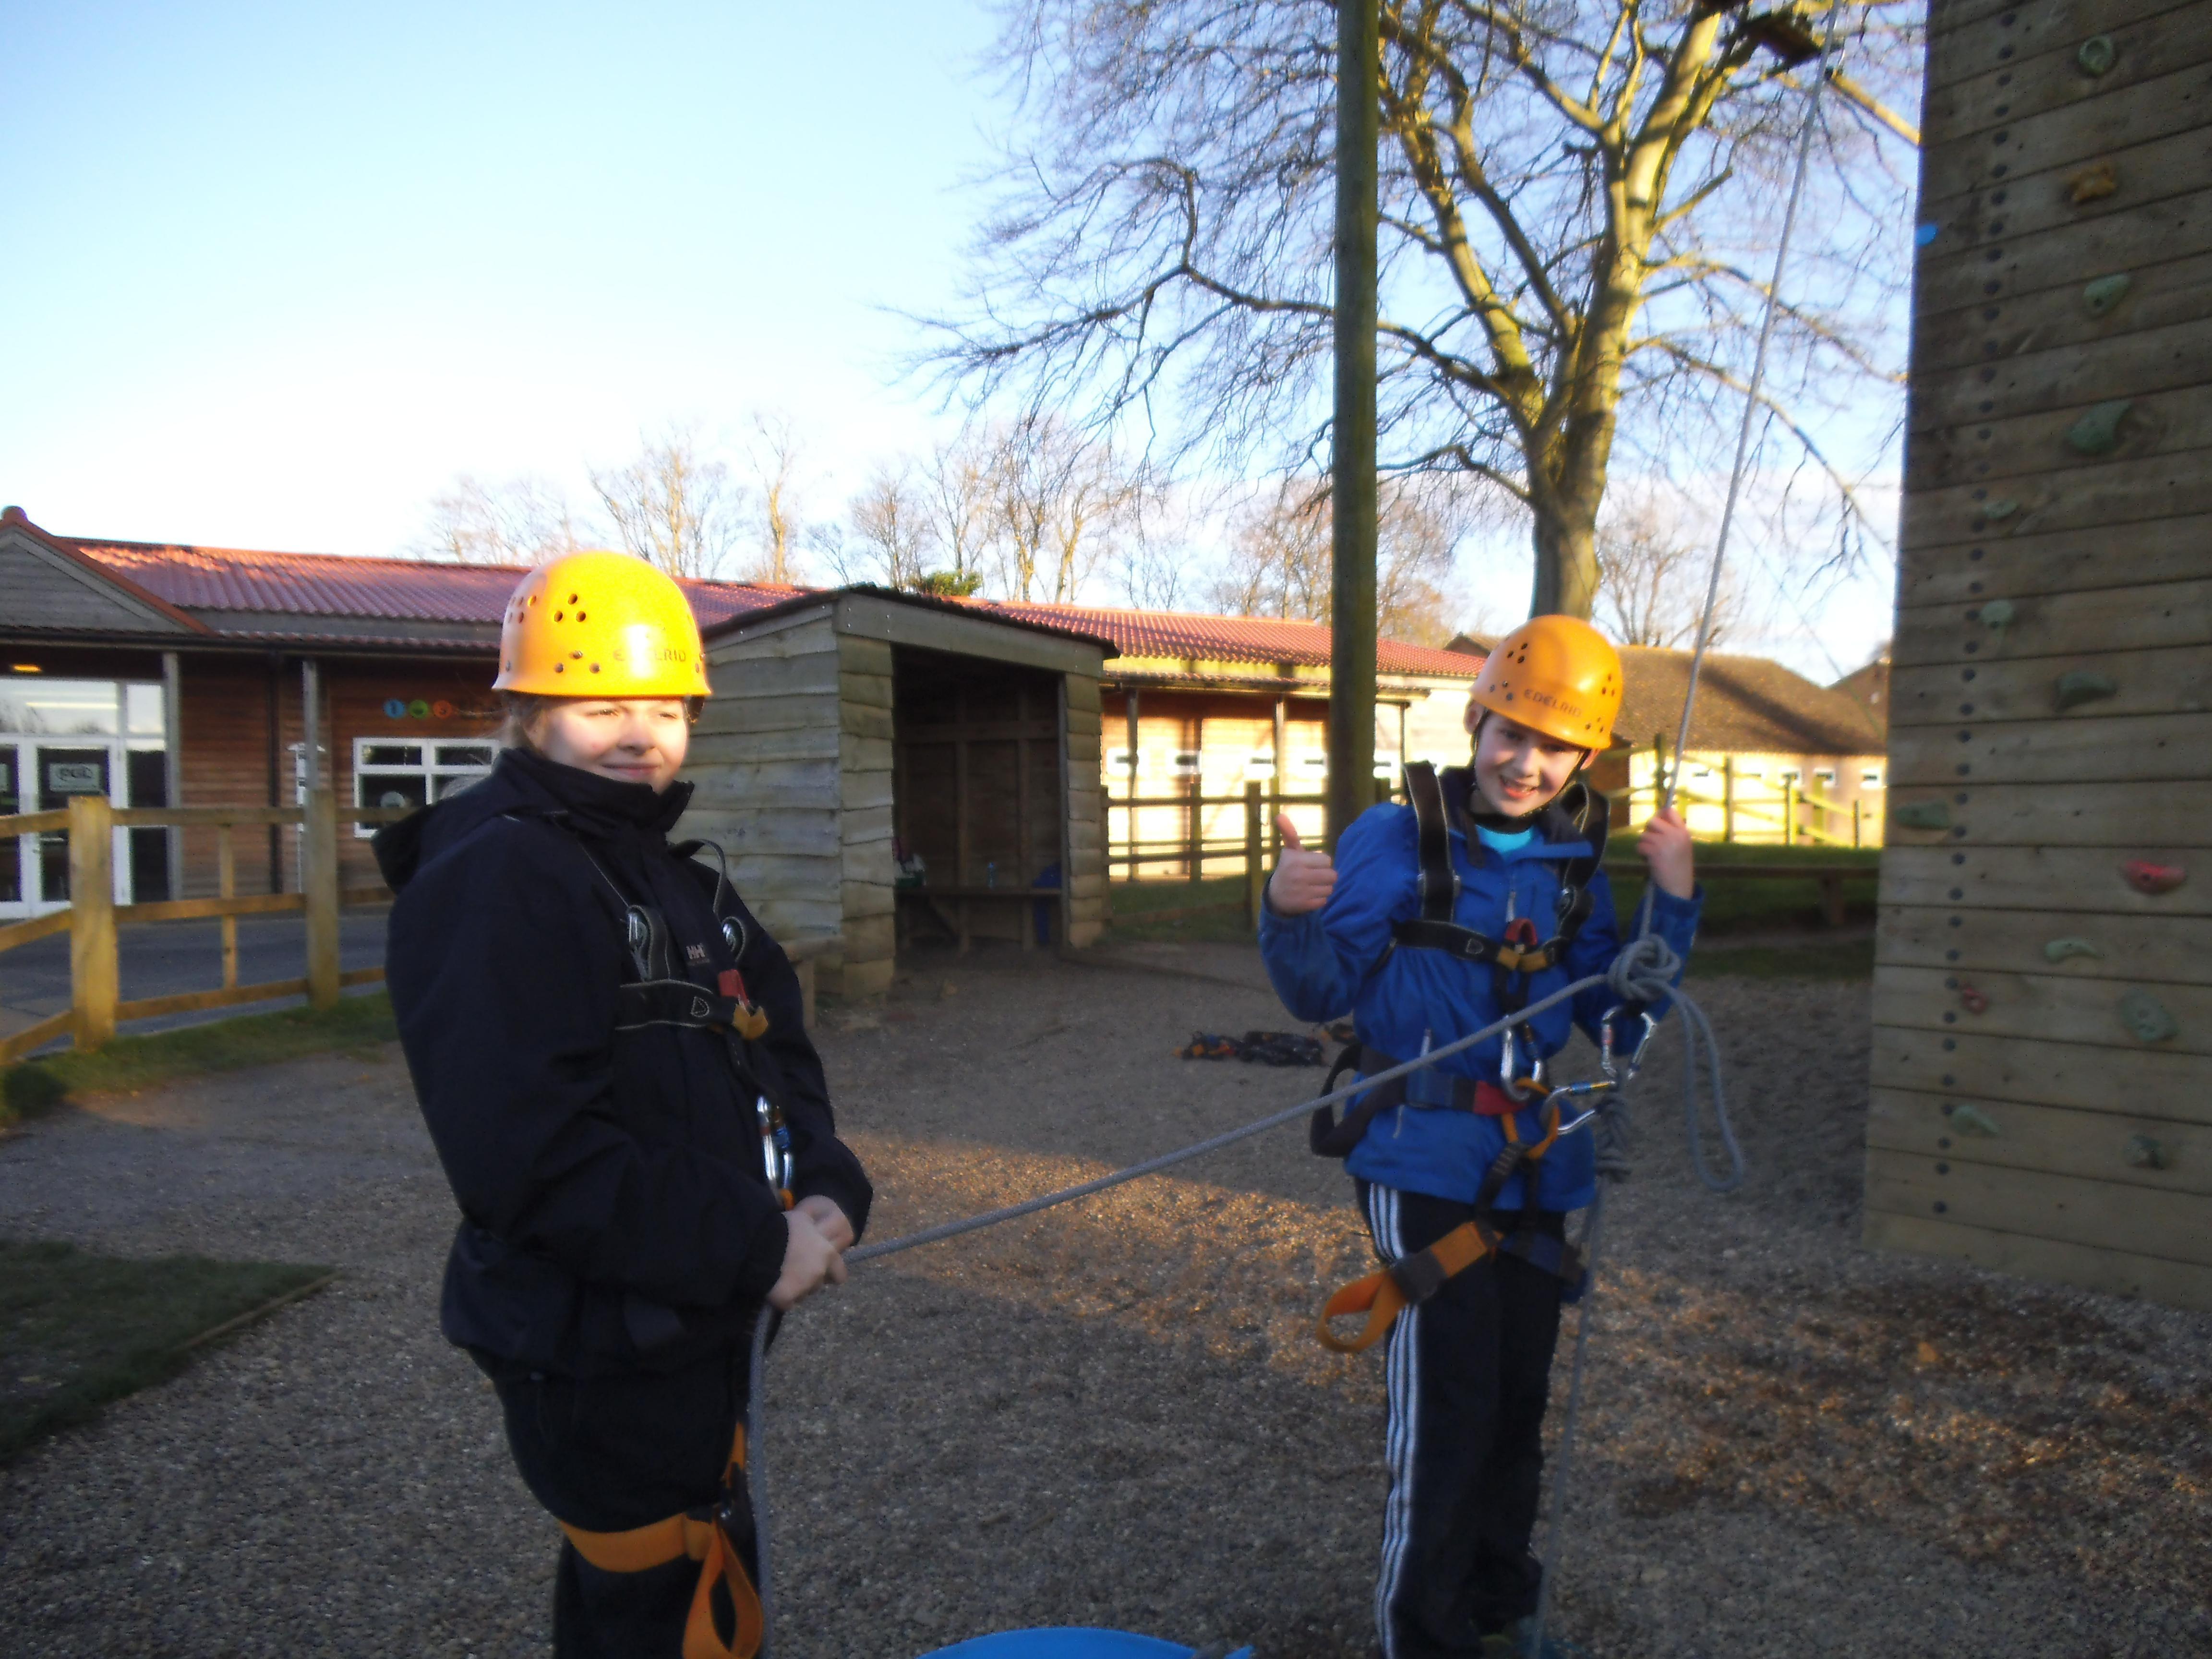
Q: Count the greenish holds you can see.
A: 11